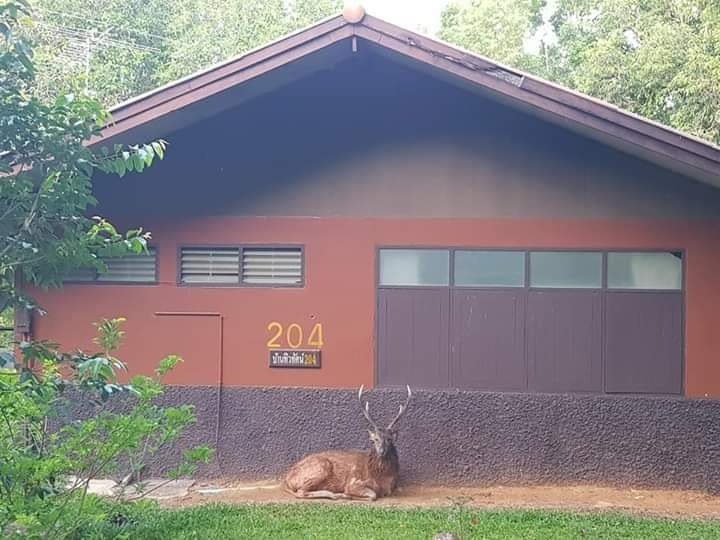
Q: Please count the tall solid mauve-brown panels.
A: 4